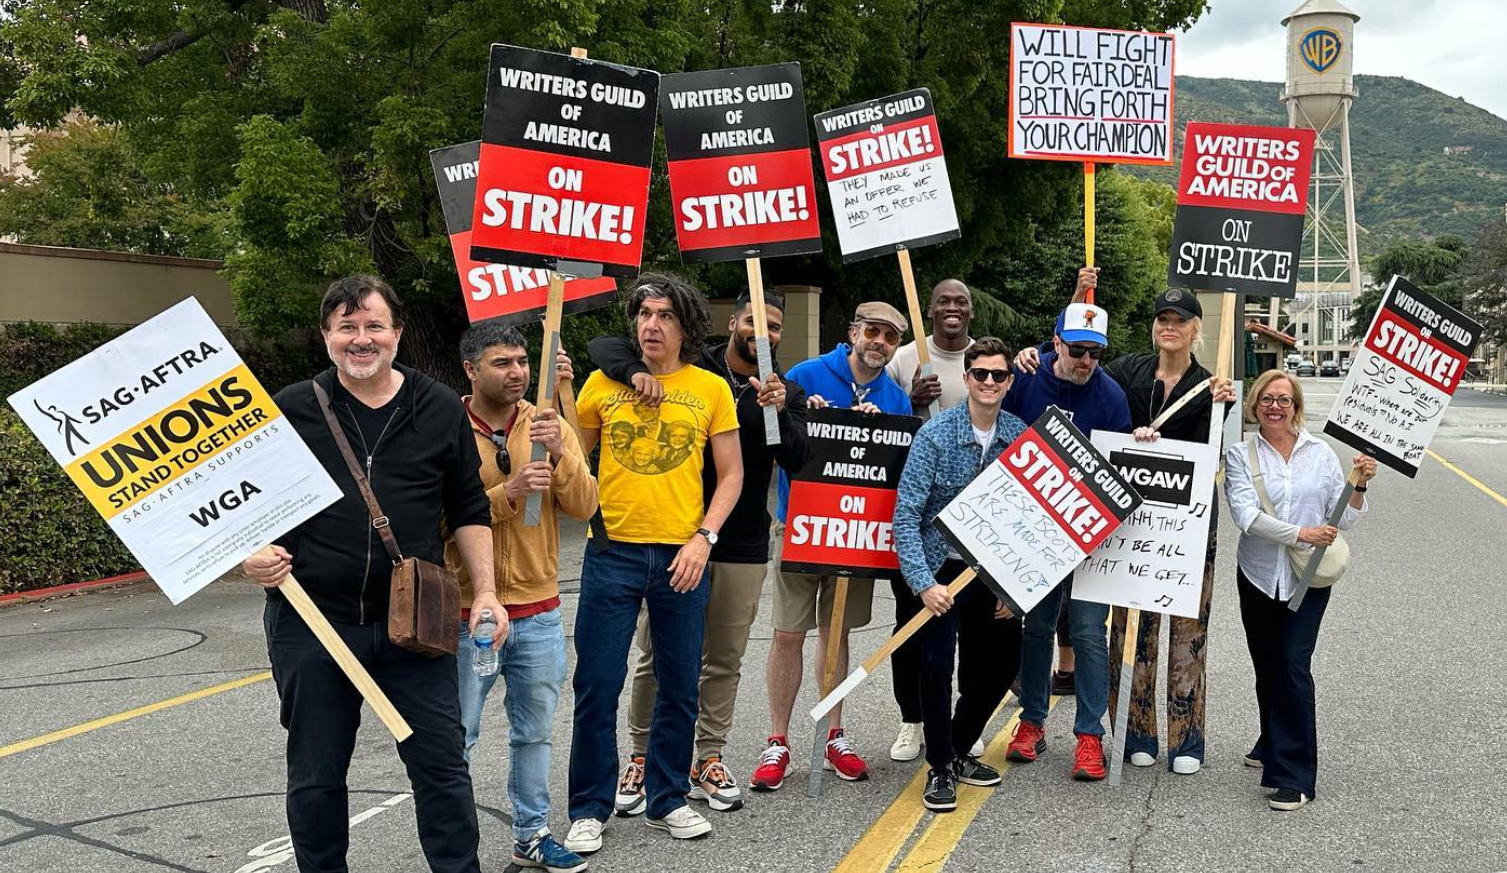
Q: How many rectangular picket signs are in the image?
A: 11